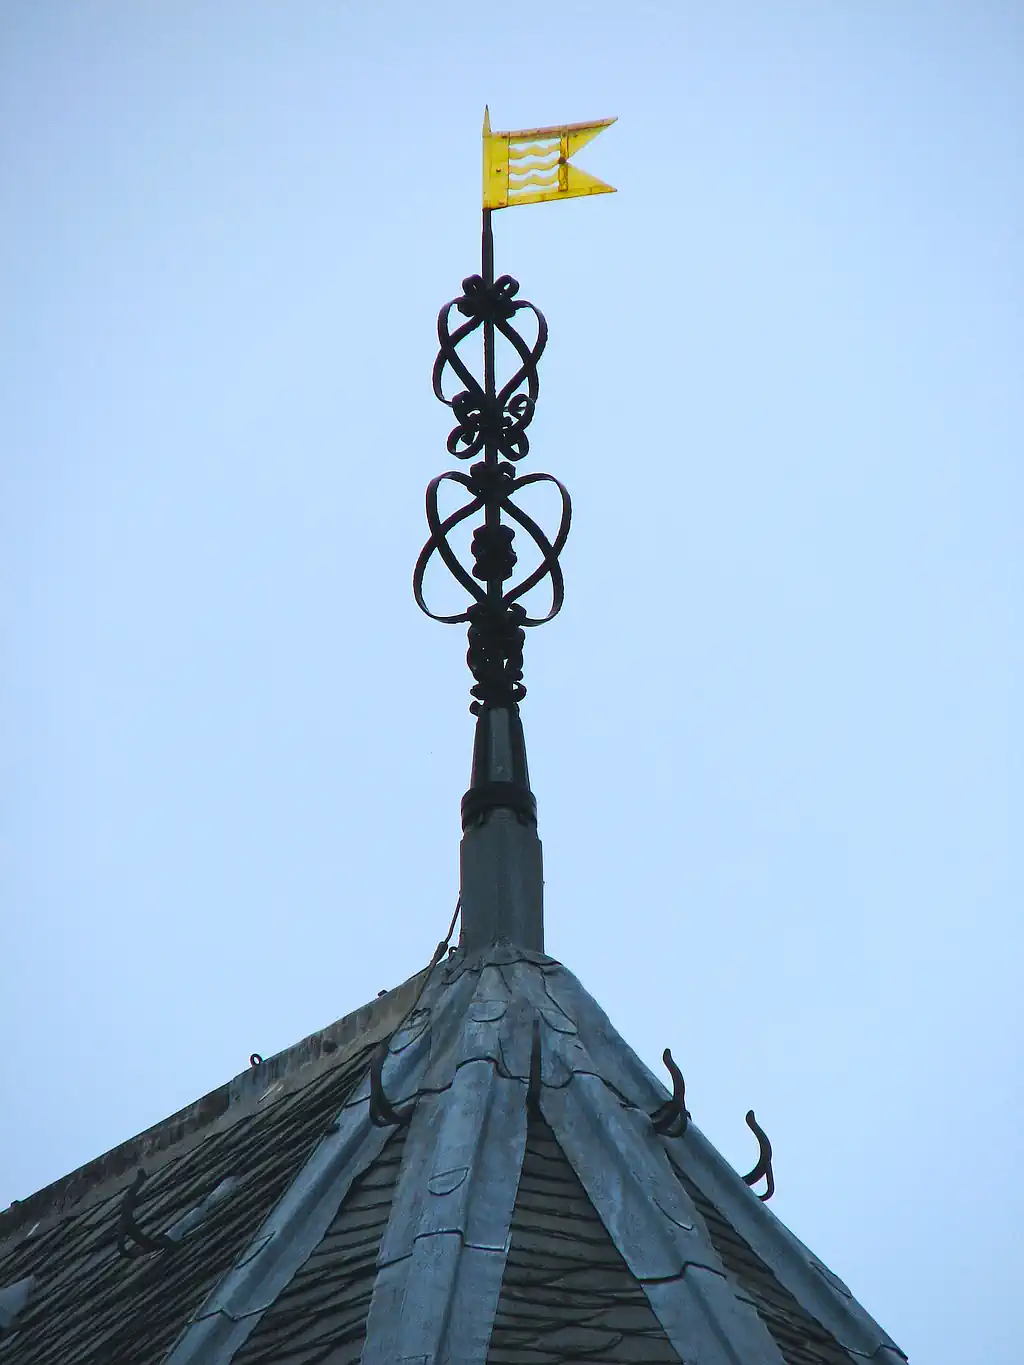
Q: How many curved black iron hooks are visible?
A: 5